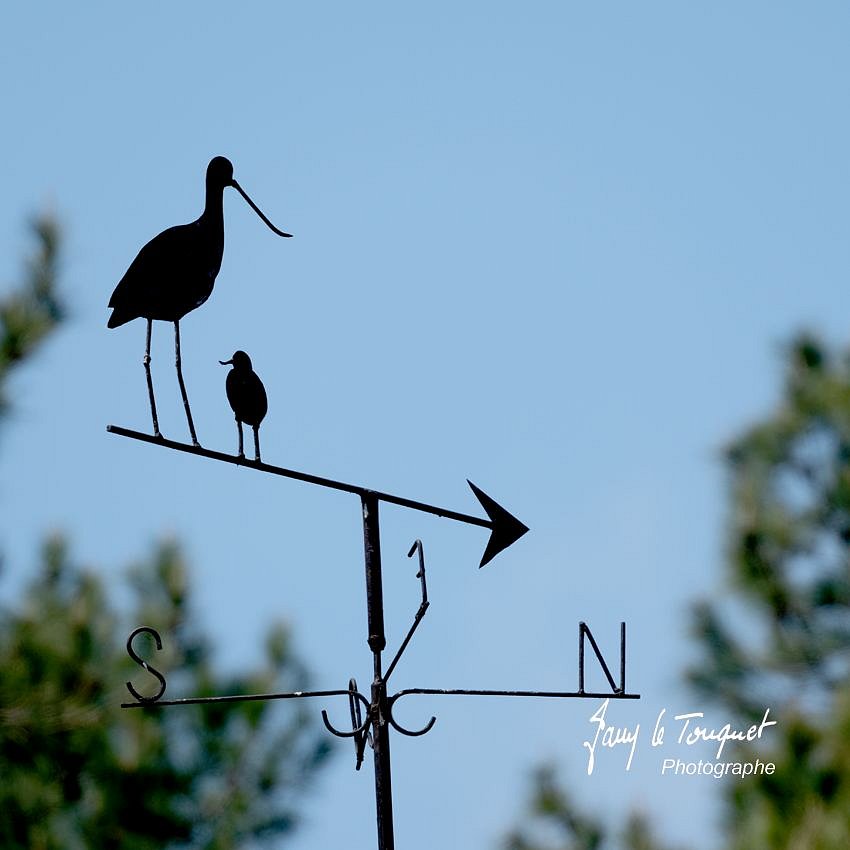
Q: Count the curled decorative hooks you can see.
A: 2